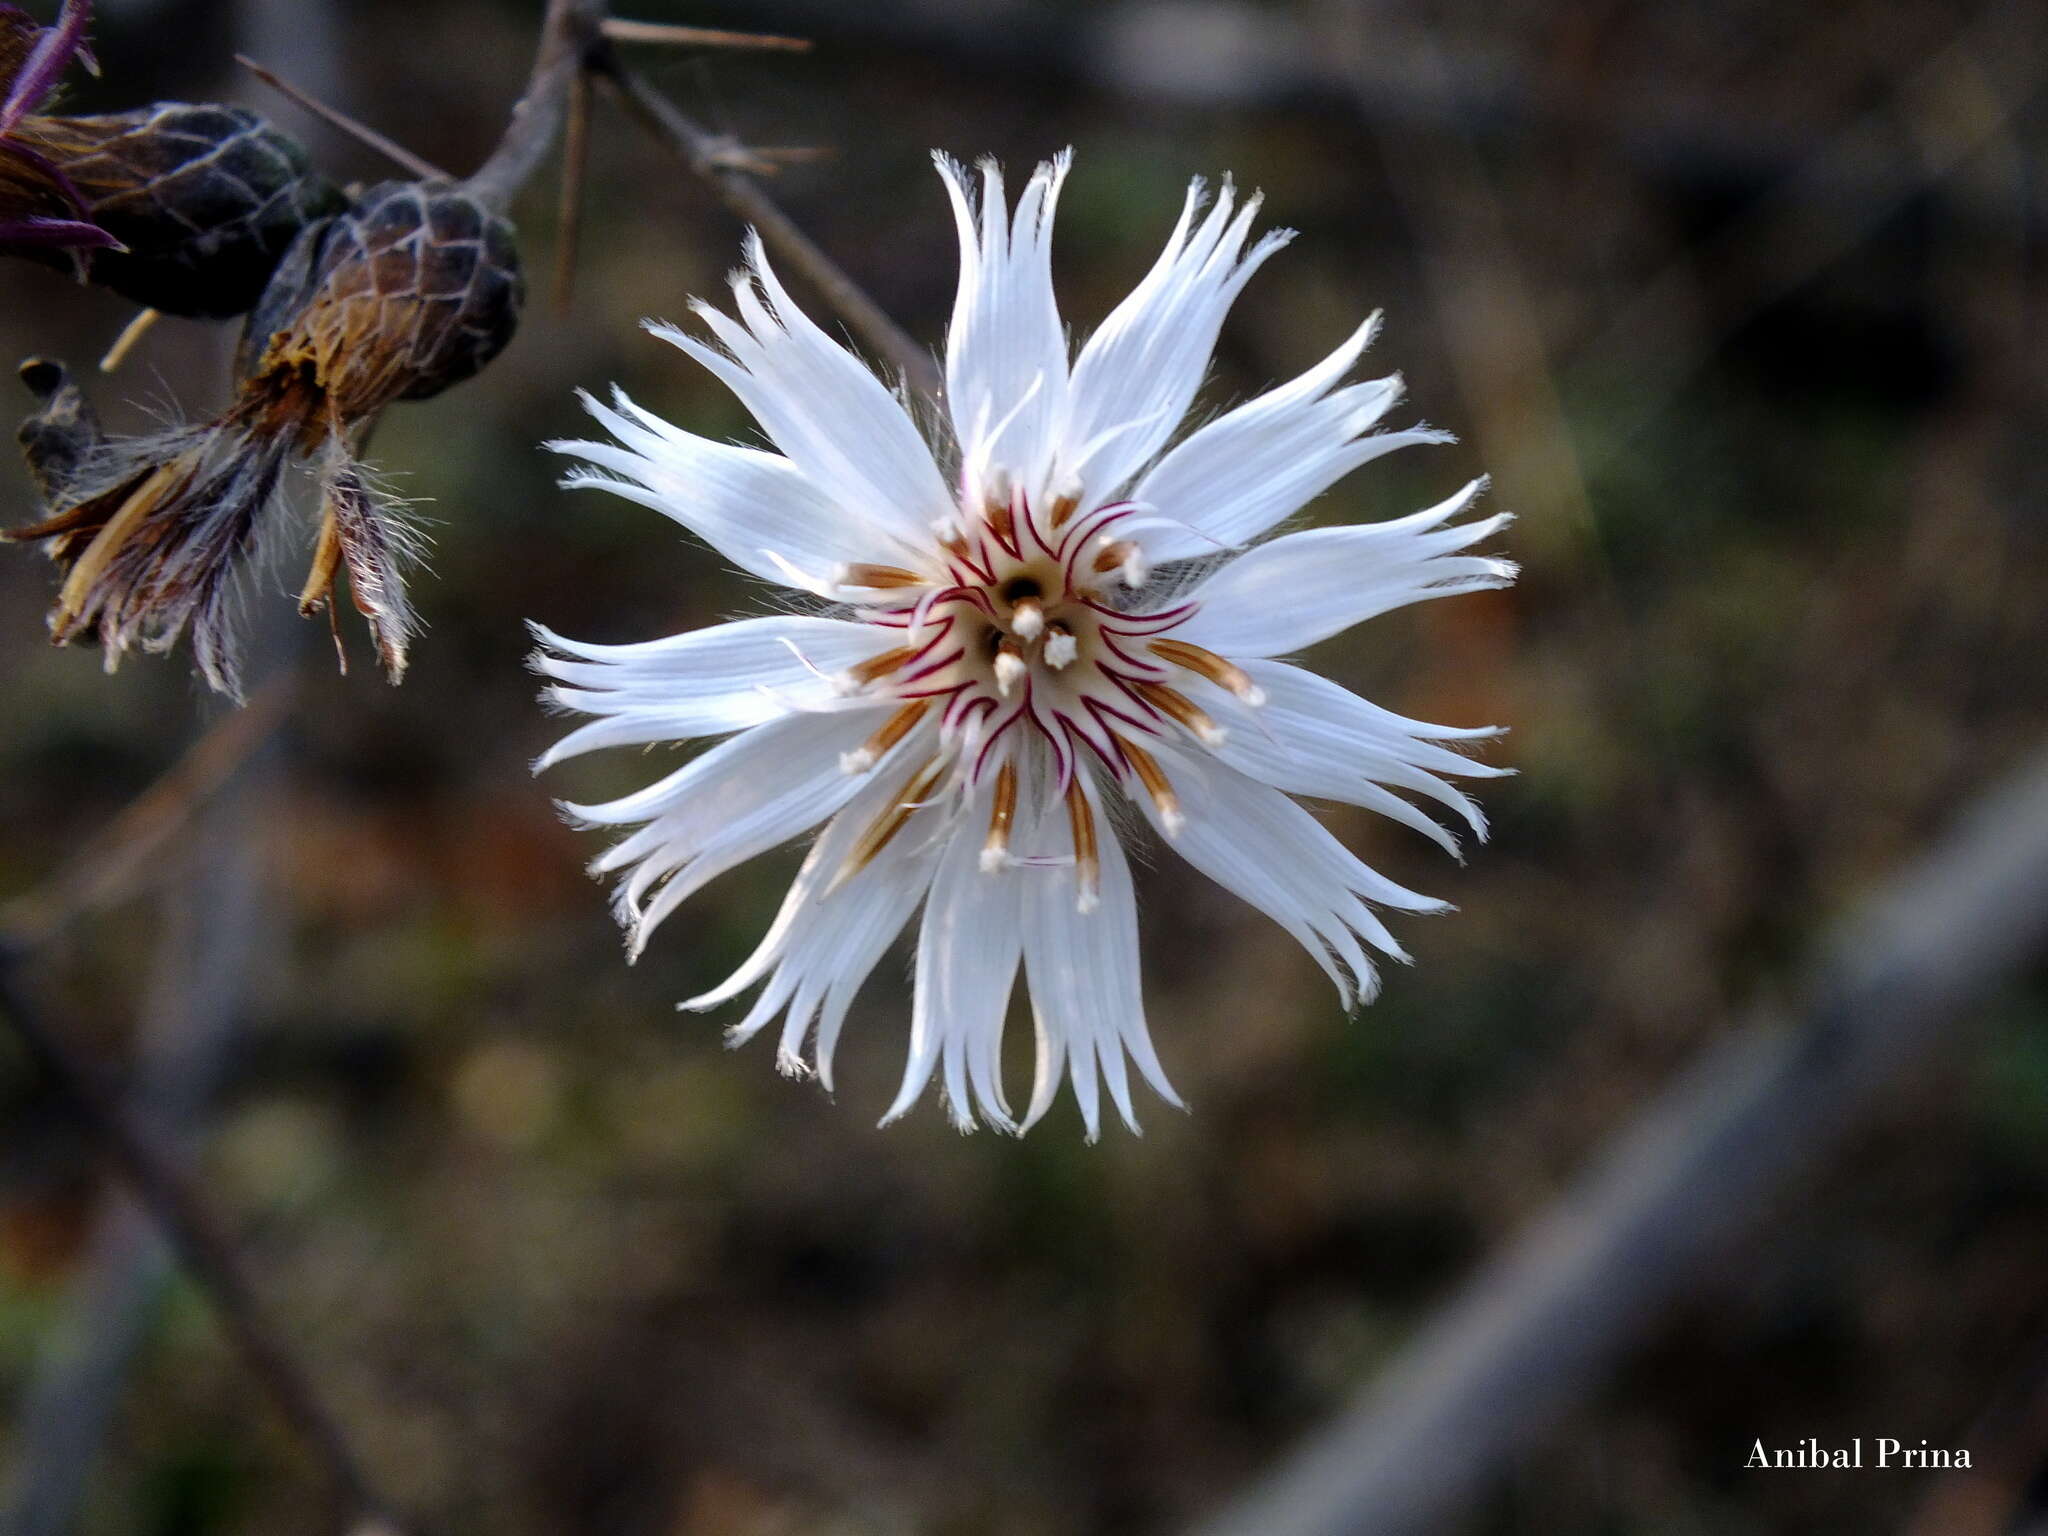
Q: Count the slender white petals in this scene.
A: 13